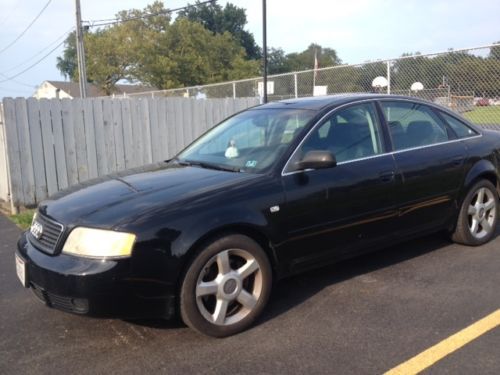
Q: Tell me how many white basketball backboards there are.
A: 2